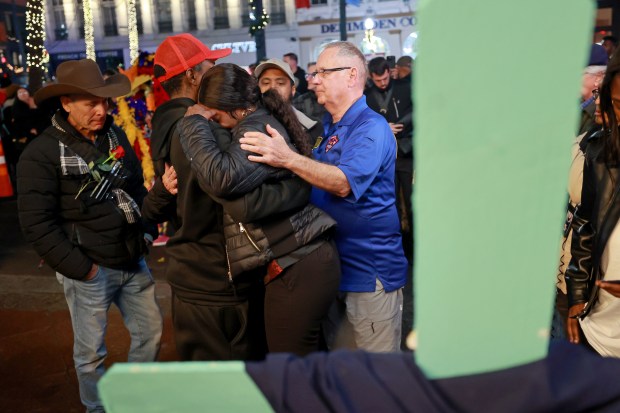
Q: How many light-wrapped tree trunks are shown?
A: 3